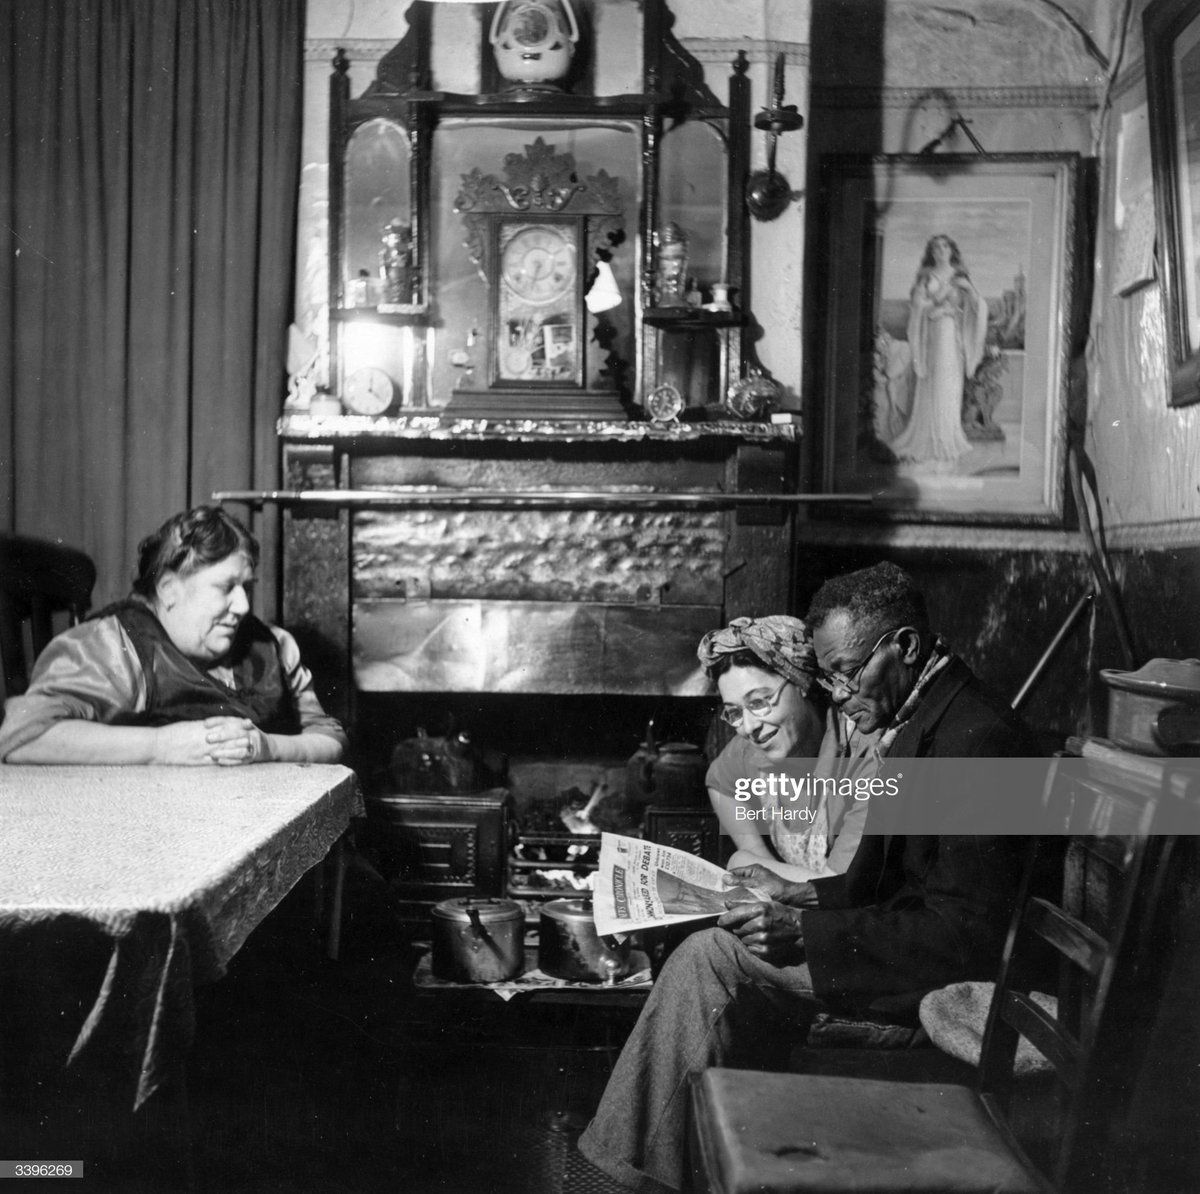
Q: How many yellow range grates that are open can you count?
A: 0